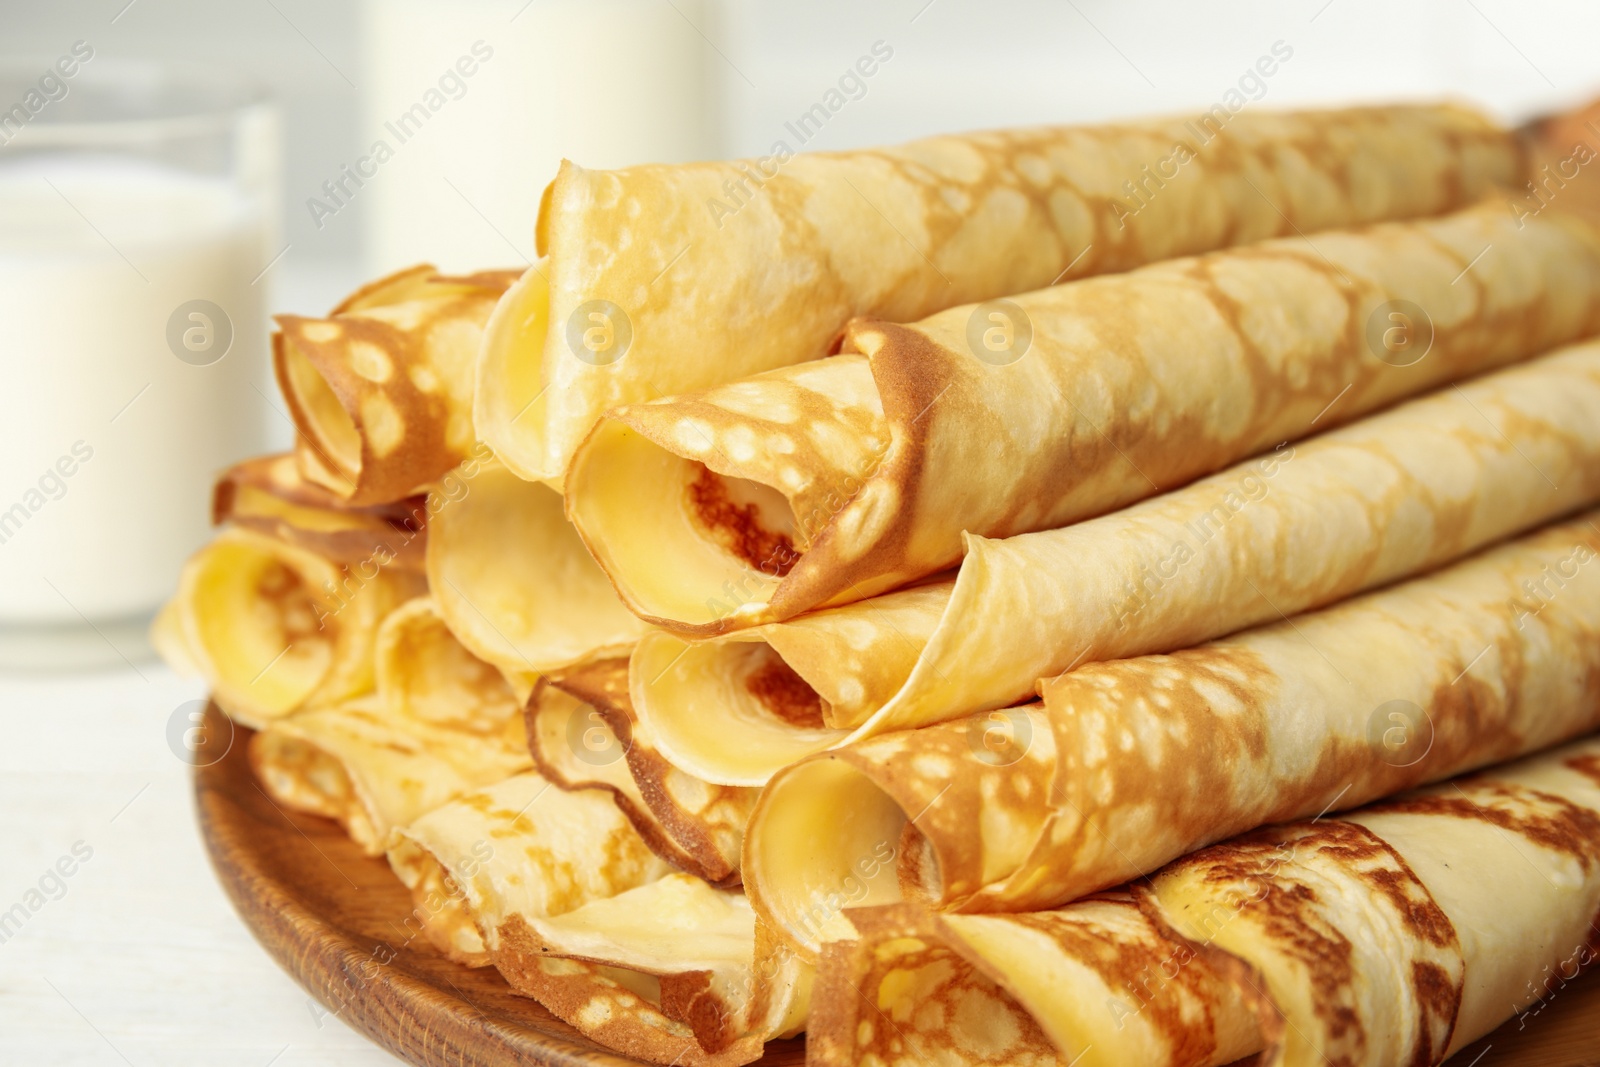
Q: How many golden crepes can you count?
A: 14